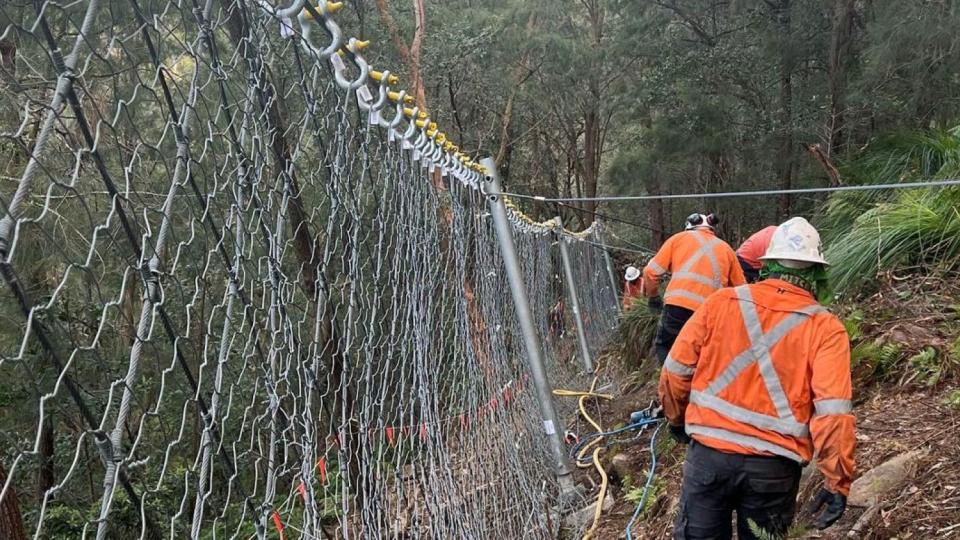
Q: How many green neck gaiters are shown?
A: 1